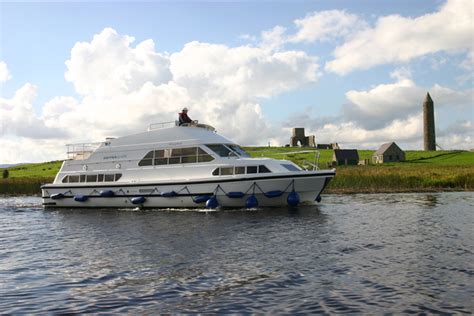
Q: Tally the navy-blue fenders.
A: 12